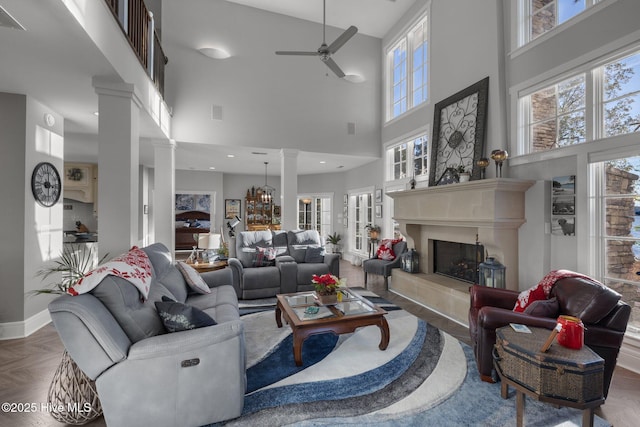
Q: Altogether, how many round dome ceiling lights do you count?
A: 2